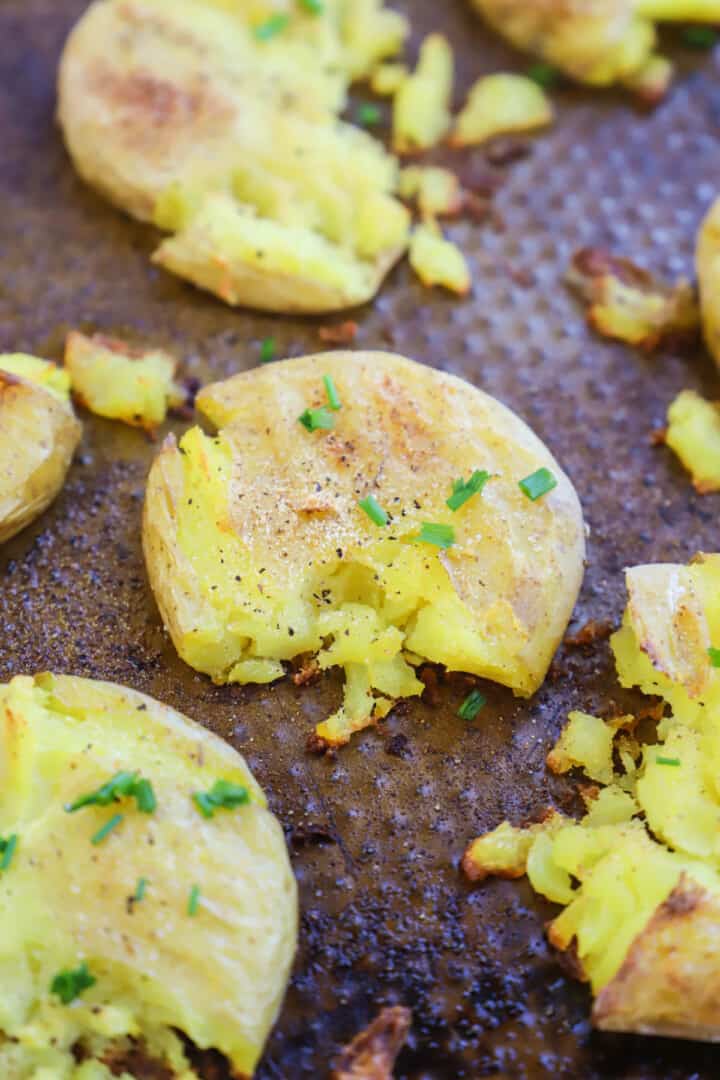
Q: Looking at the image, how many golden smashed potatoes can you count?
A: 7